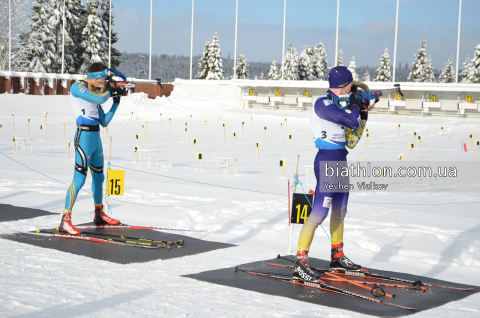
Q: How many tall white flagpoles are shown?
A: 10